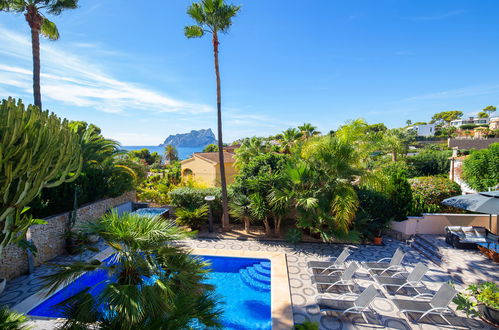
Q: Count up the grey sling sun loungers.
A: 6